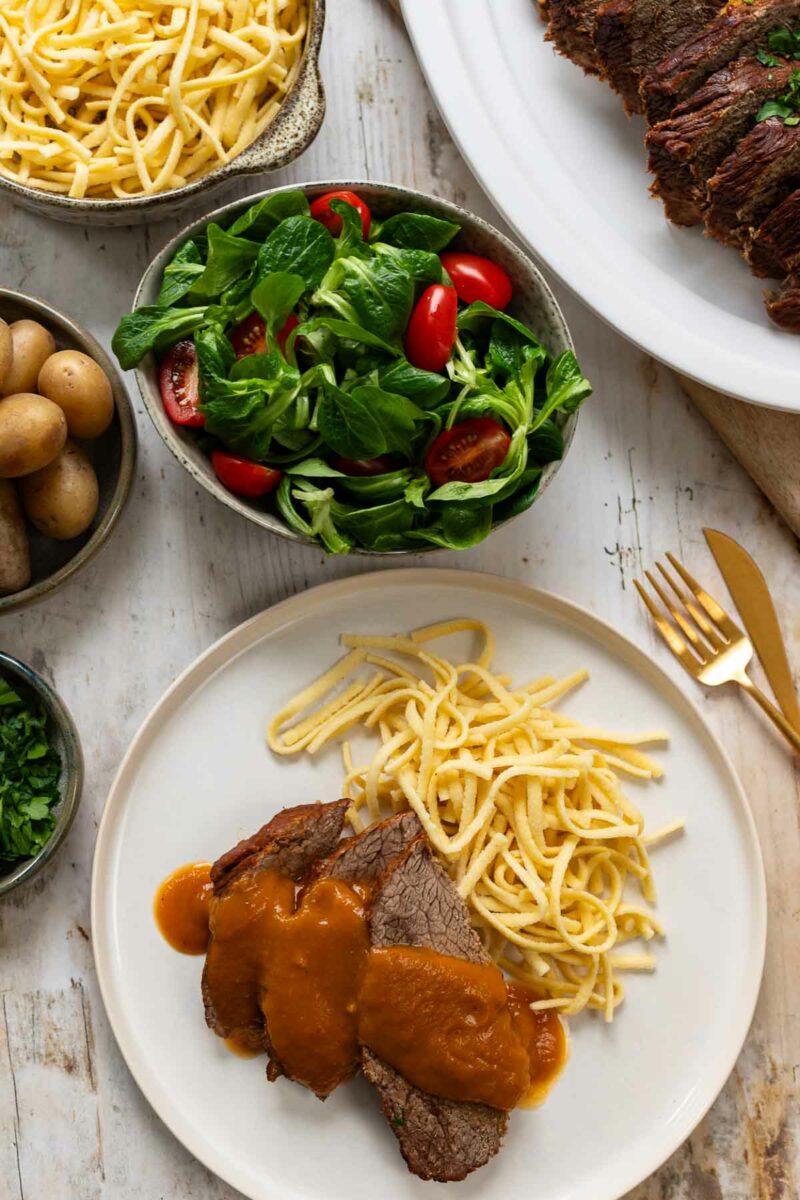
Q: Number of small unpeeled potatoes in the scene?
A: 6